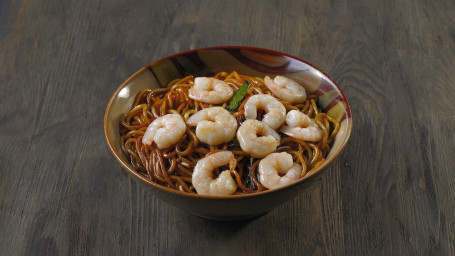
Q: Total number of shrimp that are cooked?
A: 9